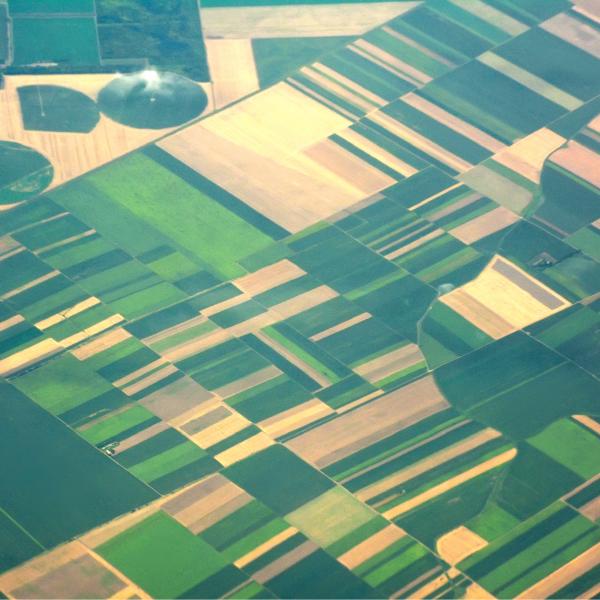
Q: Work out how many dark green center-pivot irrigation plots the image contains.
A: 3